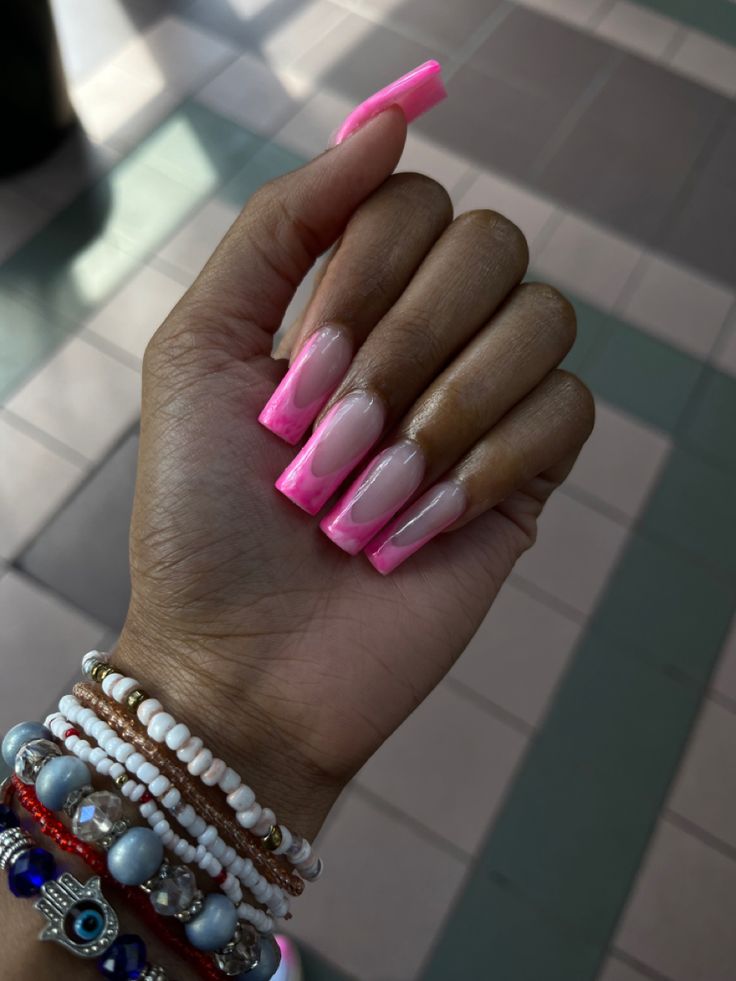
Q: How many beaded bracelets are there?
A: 7